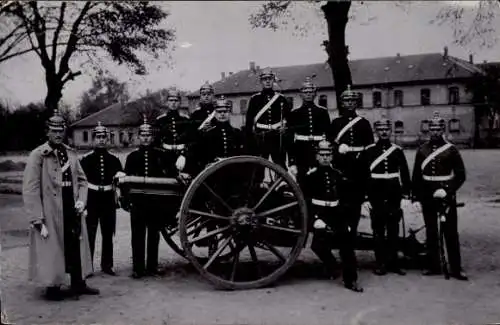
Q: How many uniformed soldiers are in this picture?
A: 12